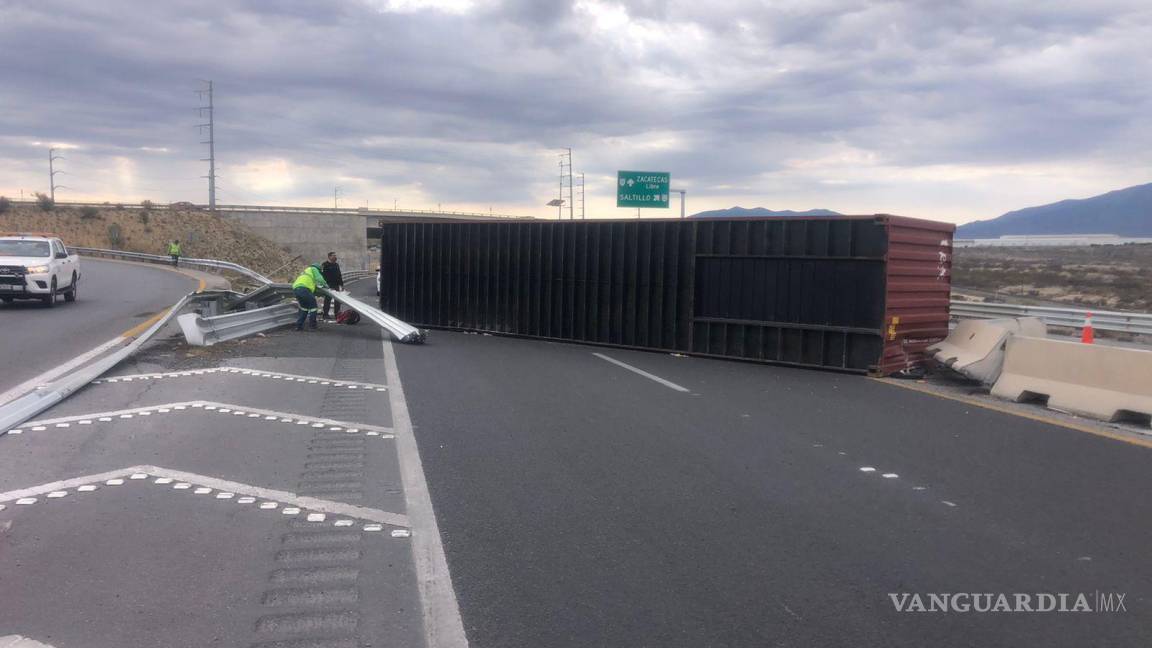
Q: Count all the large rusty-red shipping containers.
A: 1